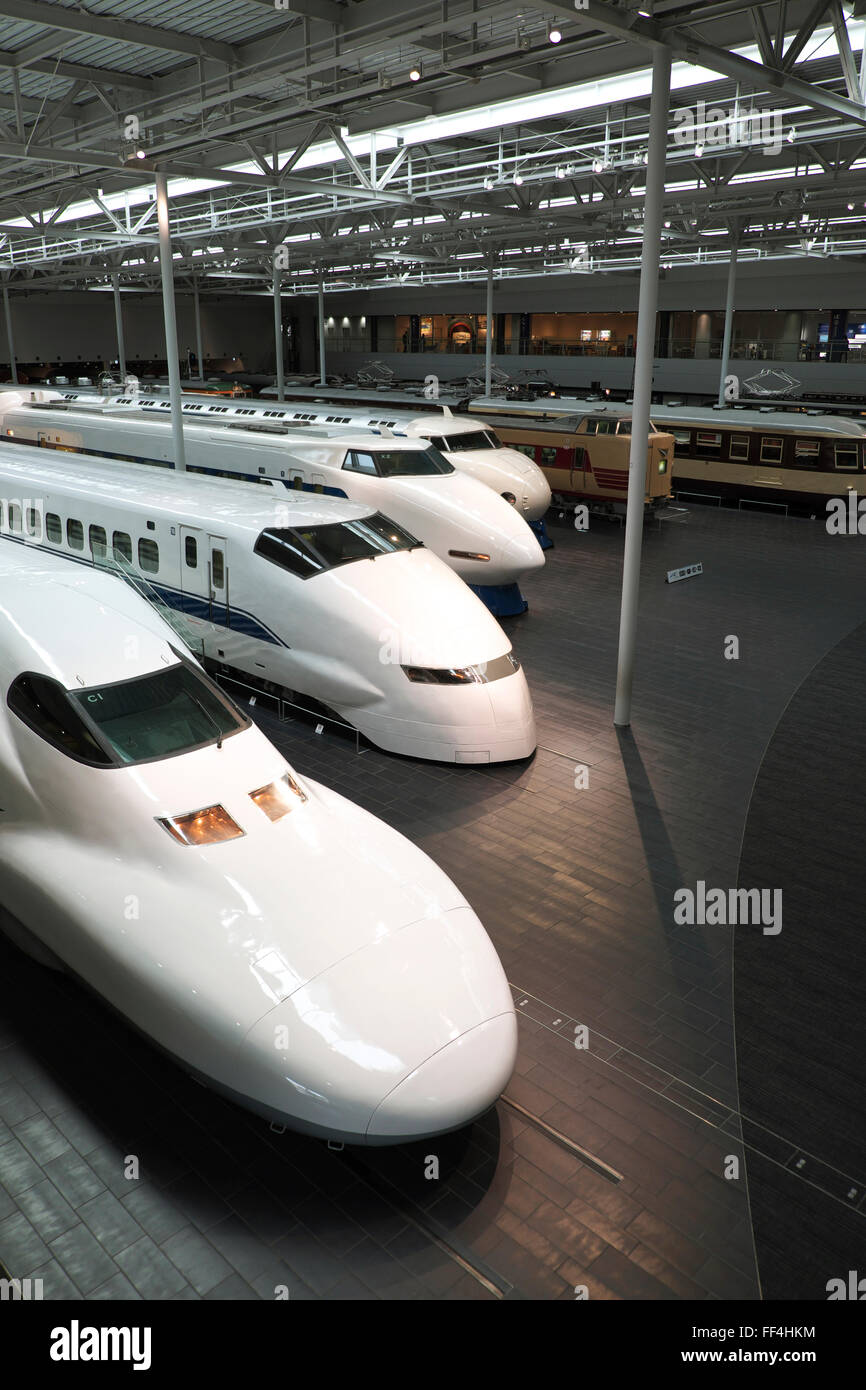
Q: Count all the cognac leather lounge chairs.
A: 0